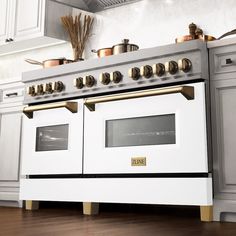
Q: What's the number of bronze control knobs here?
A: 13